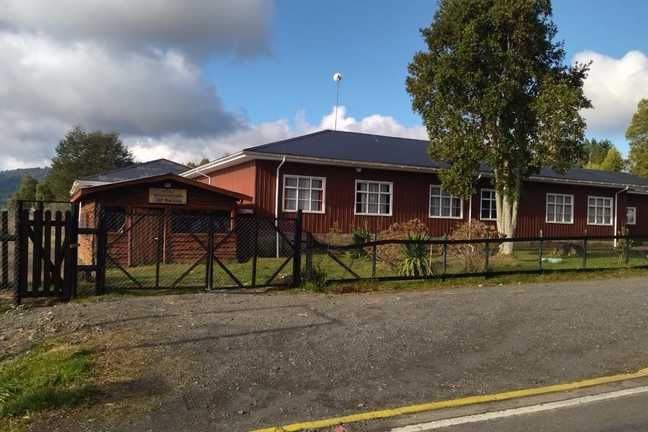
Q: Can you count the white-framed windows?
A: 7